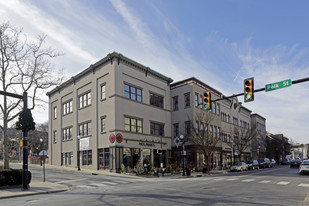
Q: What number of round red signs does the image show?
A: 2